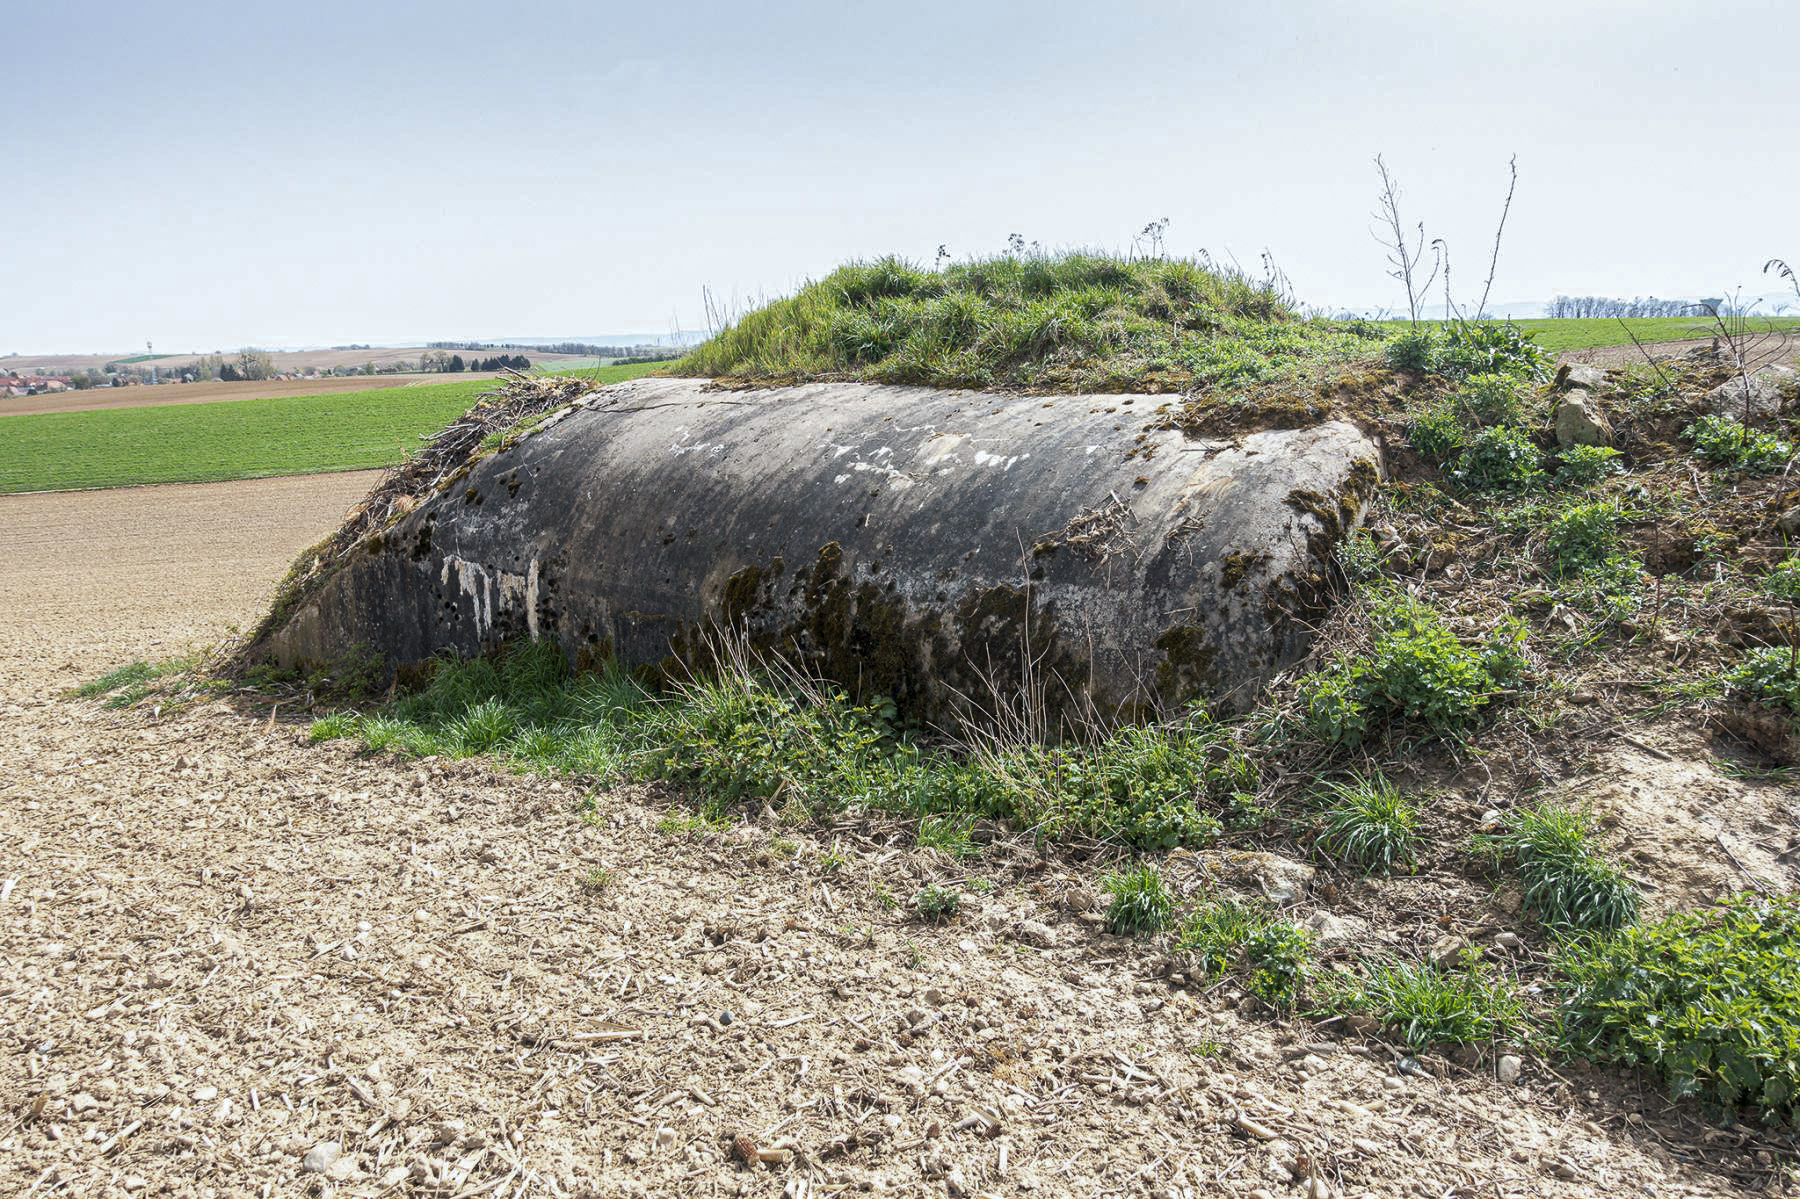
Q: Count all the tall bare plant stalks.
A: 2